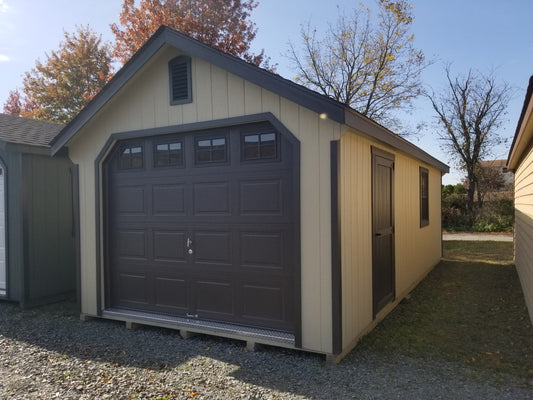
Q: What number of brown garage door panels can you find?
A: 12